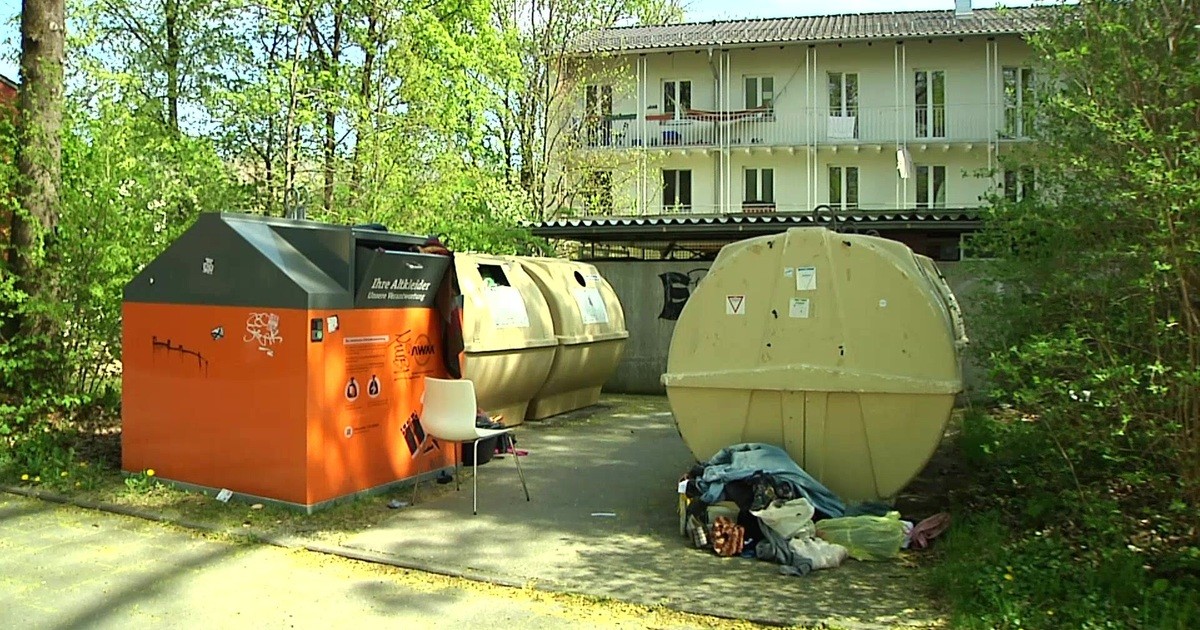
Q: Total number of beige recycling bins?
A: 3